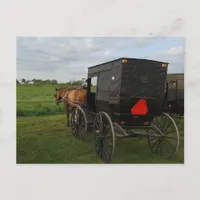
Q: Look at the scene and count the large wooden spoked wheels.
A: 3